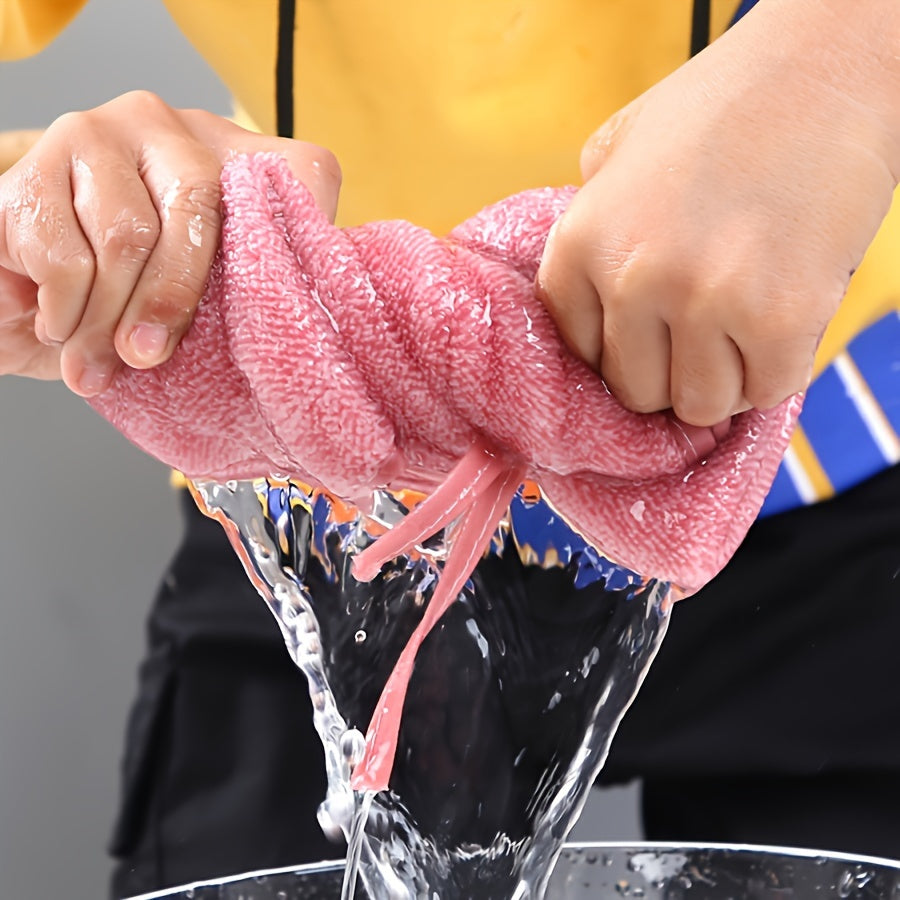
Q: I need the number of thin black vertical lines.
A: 2